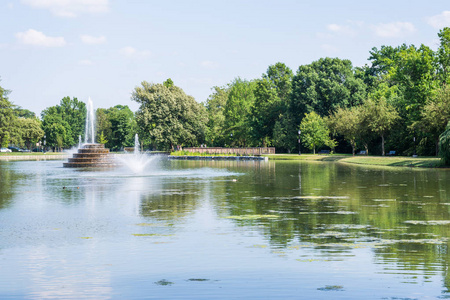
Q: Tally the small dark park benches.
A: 3